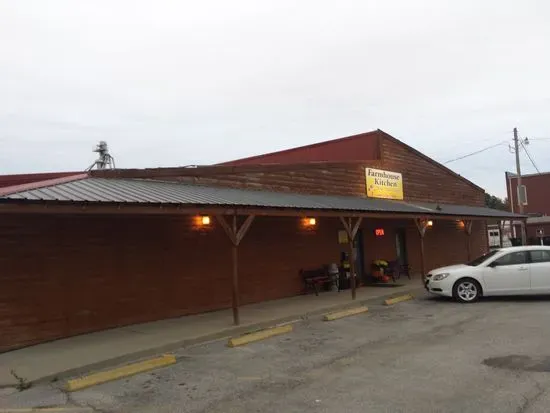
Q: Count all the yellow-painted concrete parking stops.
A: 4